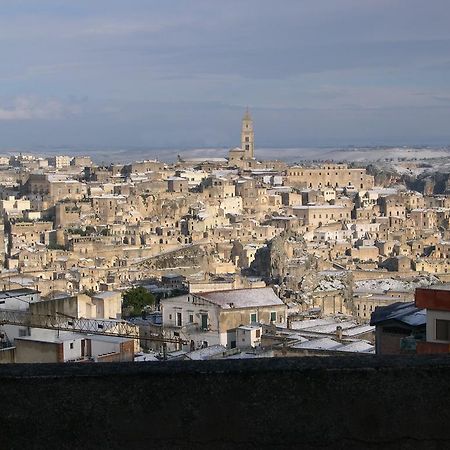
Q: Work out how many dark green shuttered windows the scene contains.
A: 3